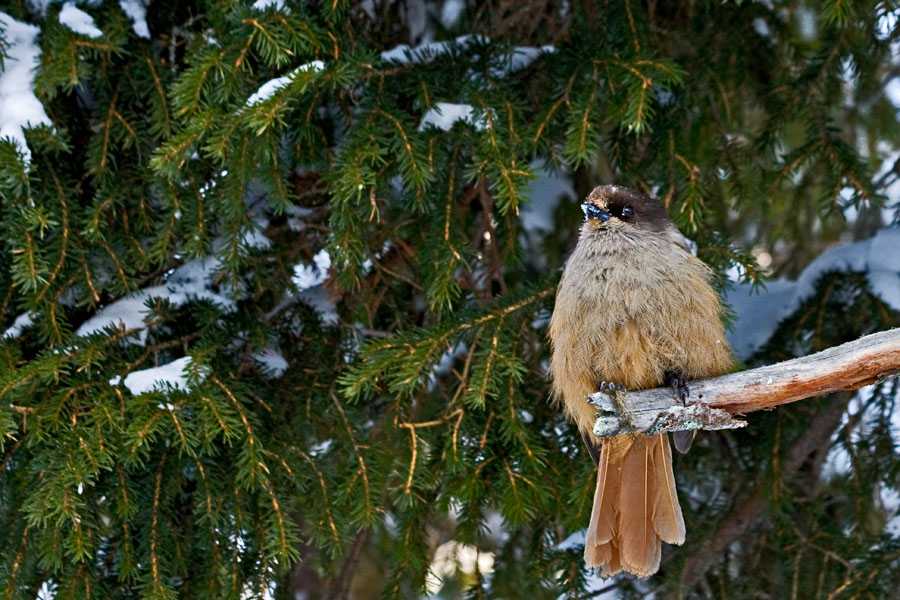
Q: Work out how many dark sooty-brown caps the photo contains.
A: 1